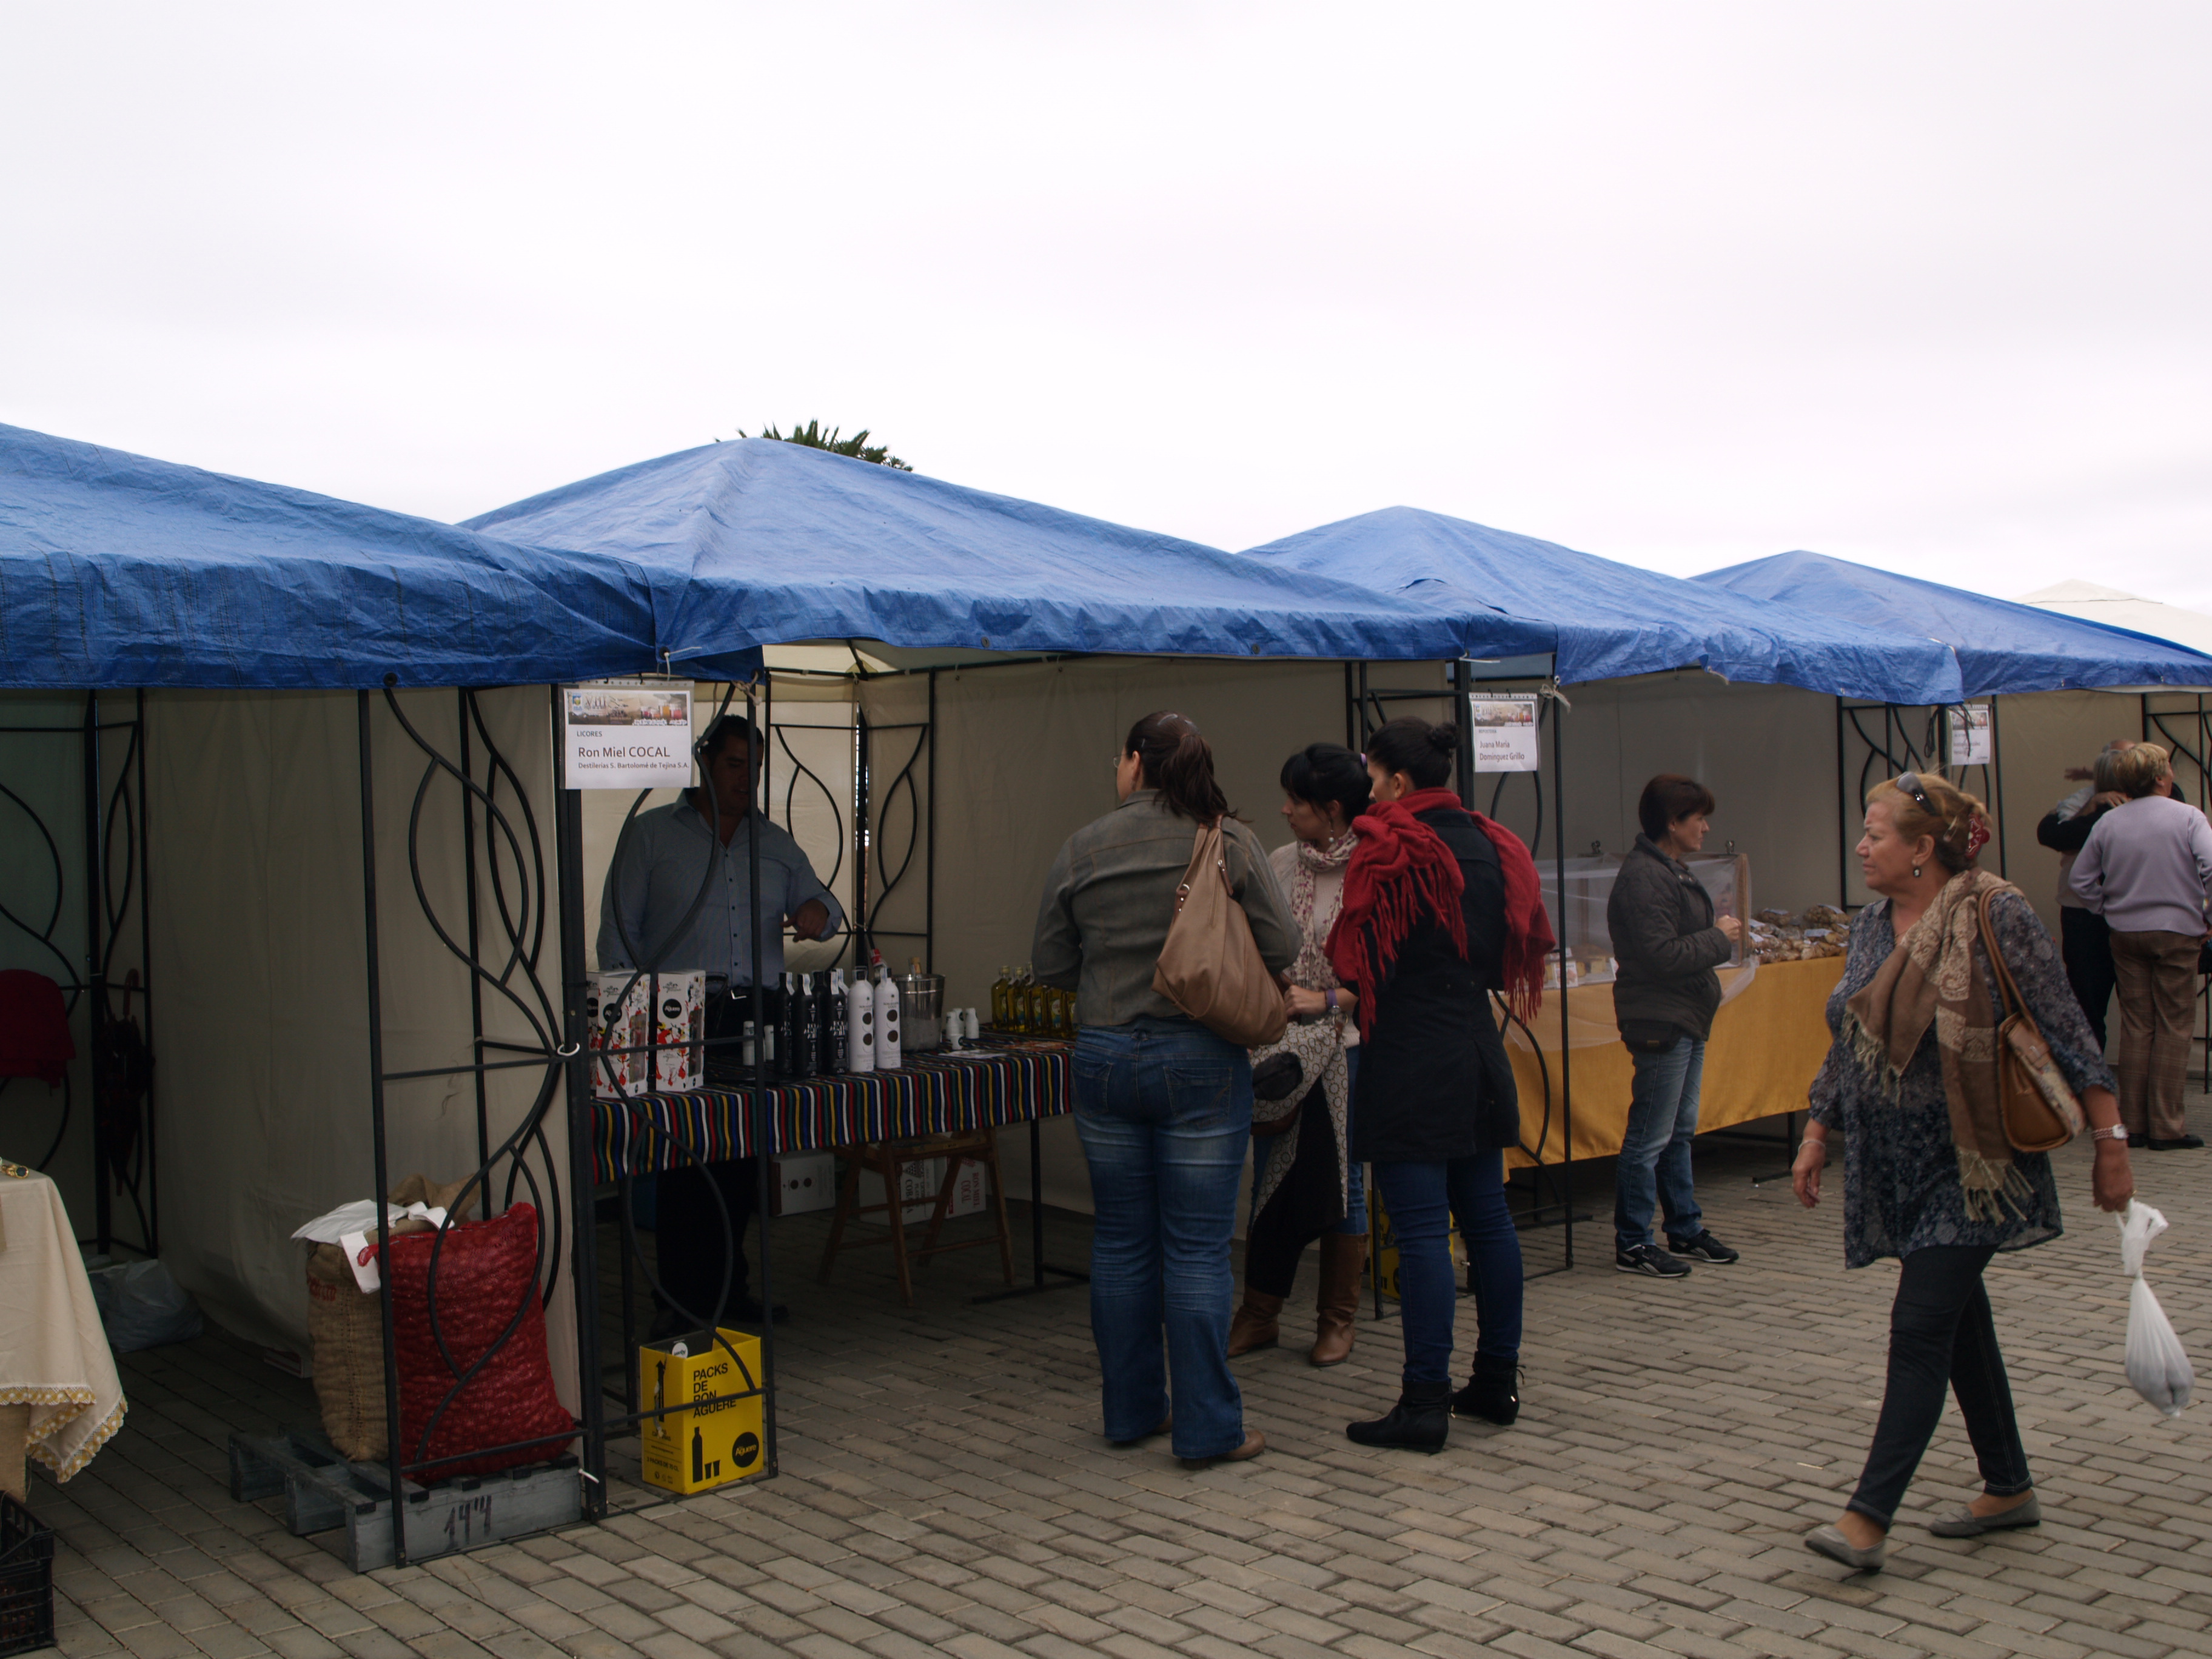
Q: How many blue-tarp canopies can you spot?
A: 4